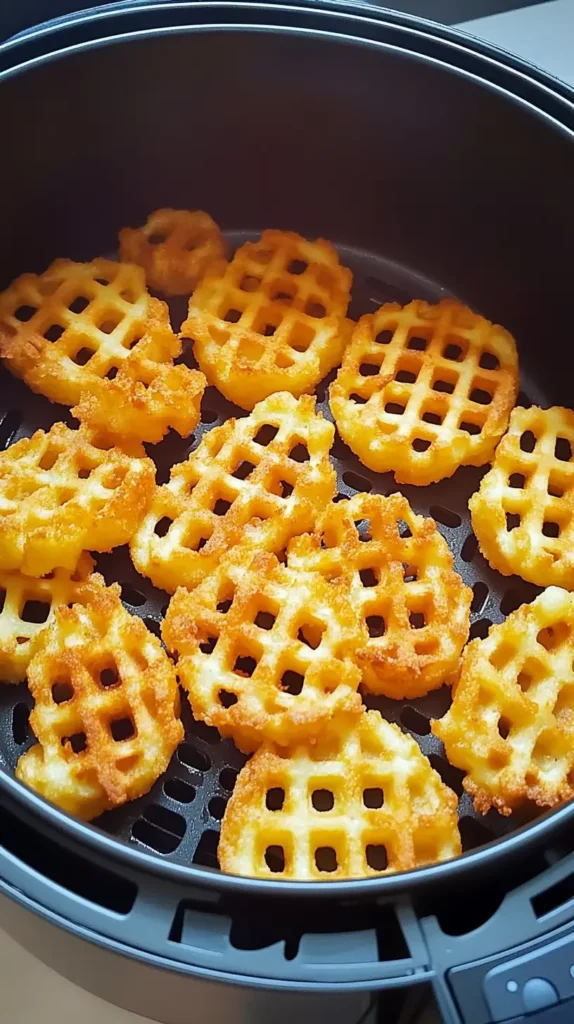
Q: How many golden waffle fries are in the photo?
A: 14